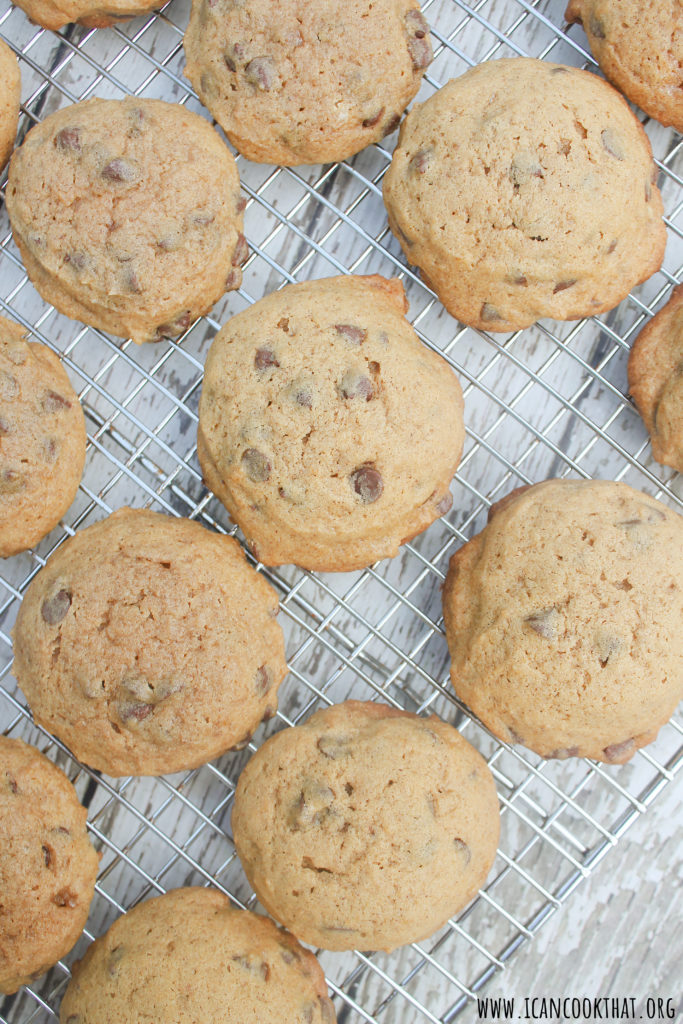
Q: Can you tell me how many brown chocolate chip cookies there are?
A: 14